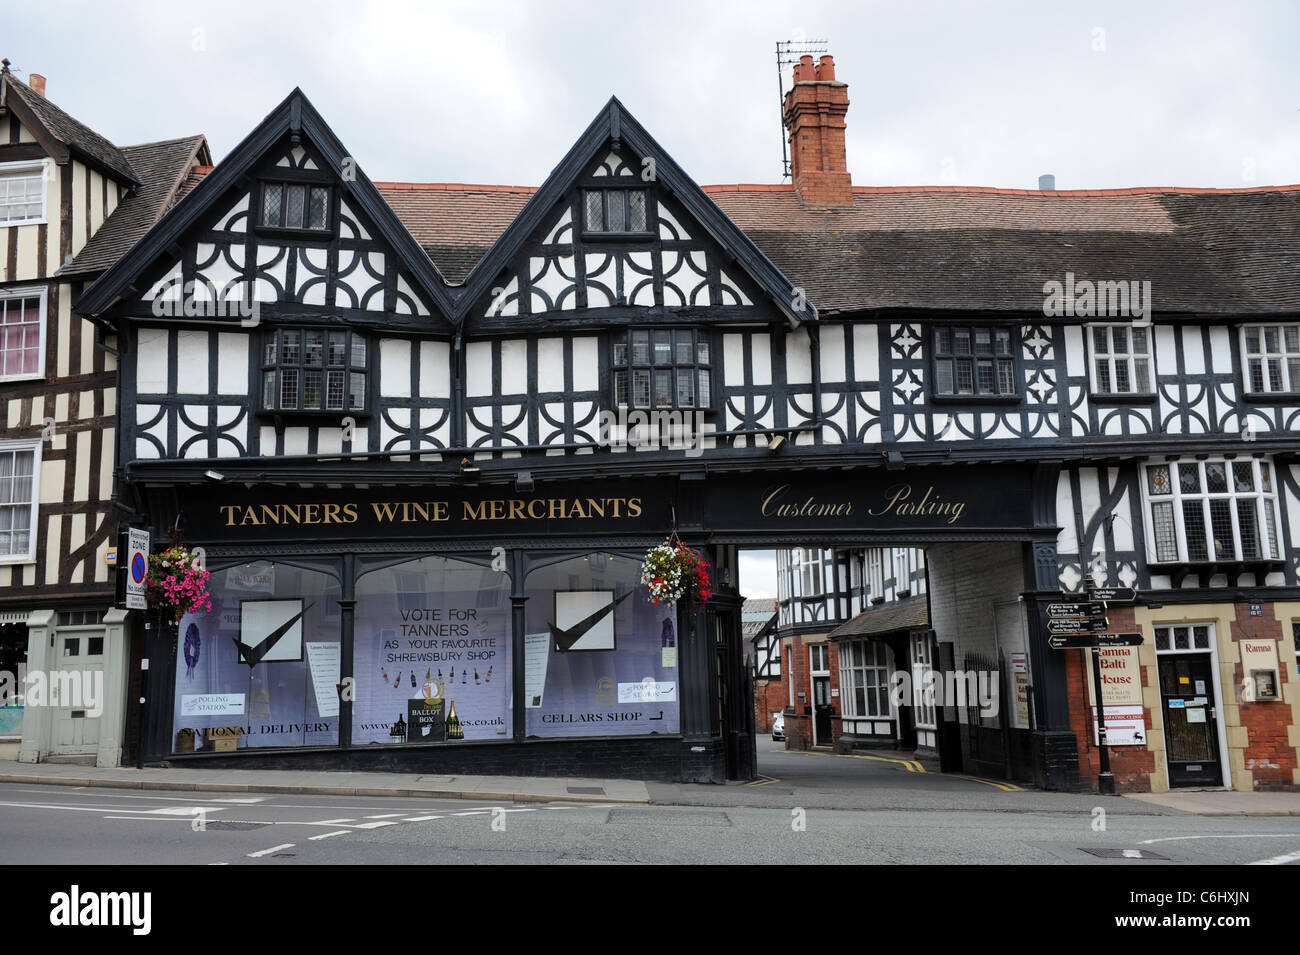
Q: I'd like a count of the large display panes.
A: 3